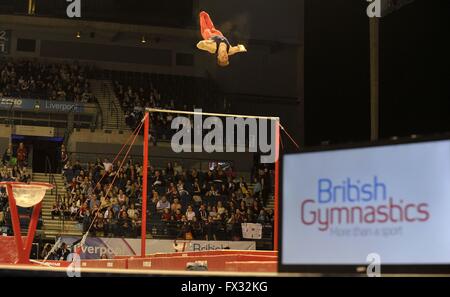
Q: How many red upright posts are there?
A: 2